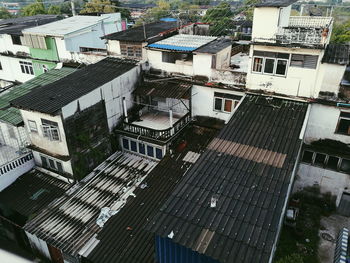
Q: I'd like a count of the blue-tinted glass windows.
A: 5